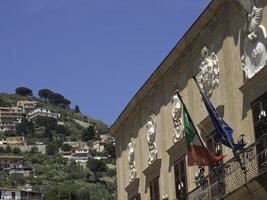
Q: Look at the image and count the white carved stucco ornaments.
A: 5